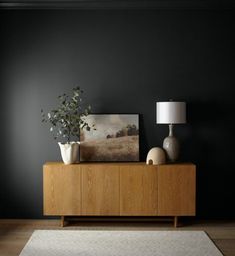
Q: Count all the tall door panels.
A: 4